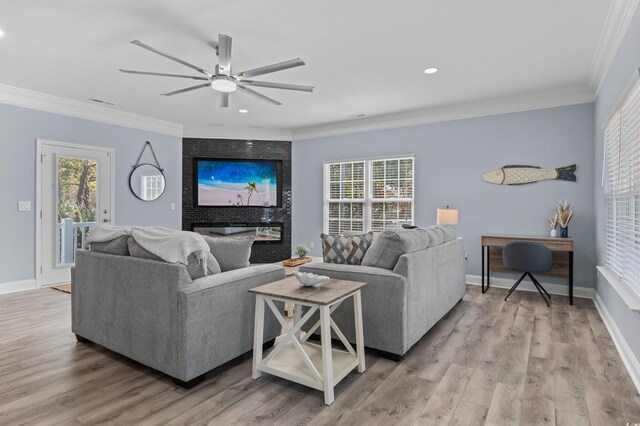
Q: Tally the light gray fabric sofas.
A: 2